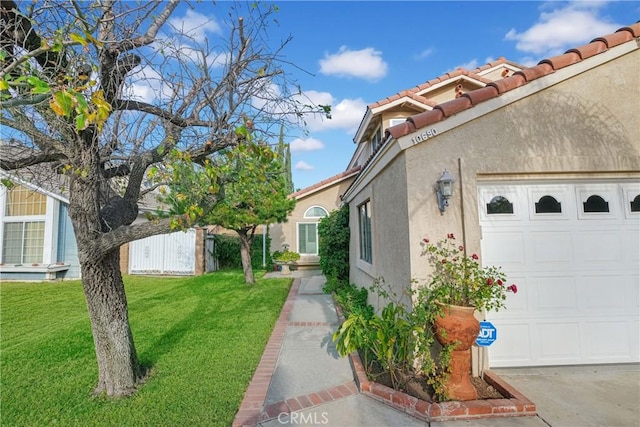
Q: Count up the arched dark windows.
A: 4